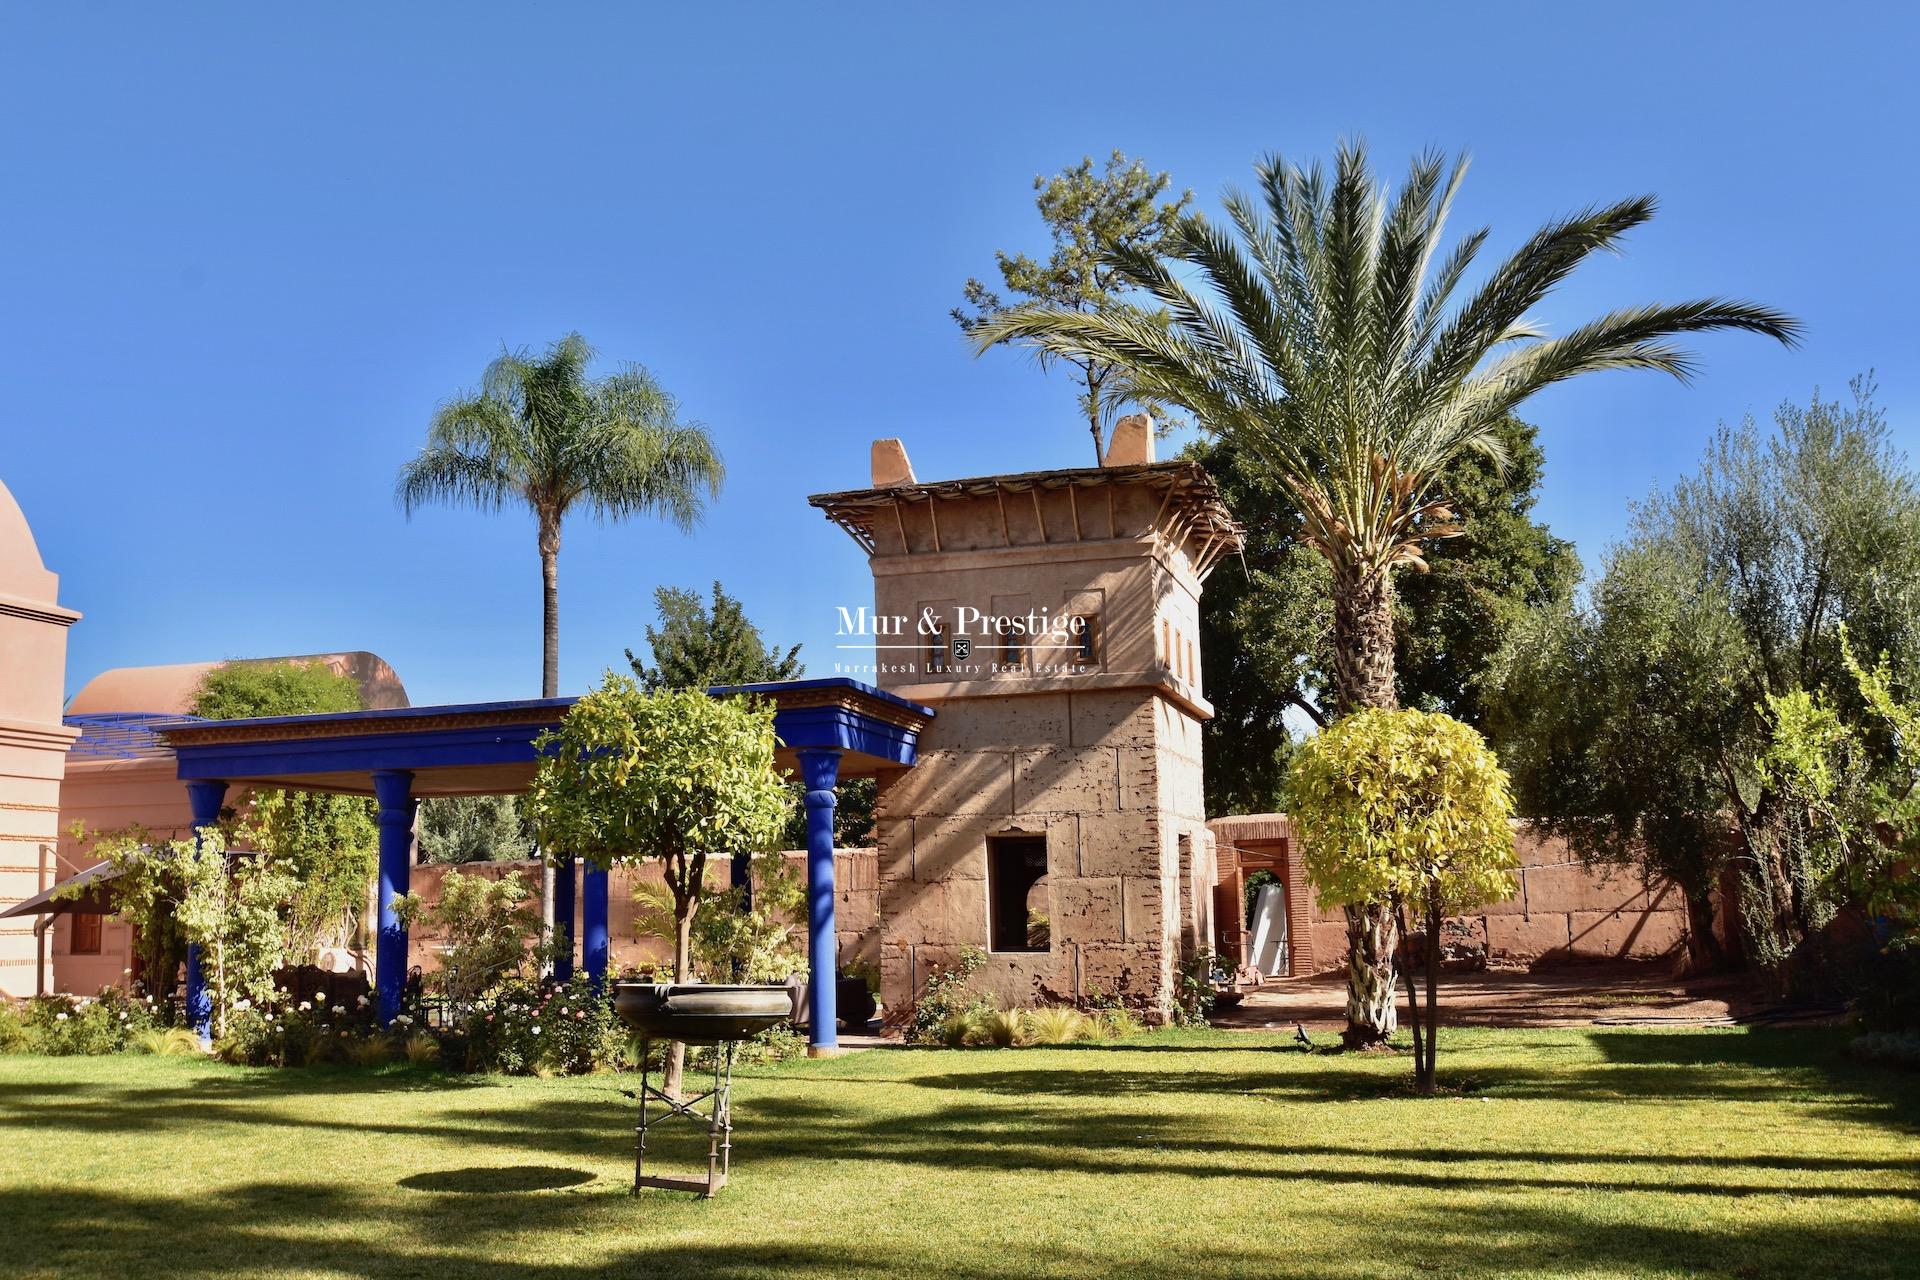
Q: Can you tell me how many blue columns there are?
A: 6